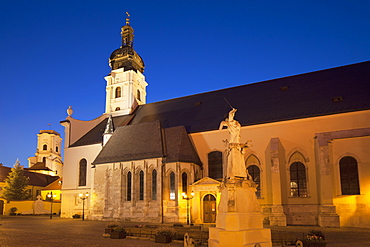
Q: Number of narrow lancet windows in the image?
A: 5